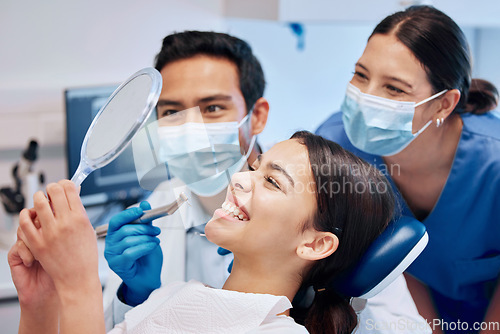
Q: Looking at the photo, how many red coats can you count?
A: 0